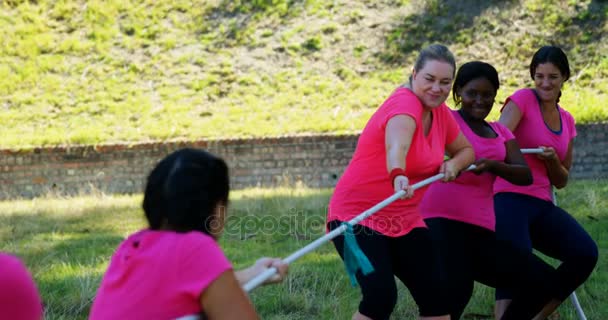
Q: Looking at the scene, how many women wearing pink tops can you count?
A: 5